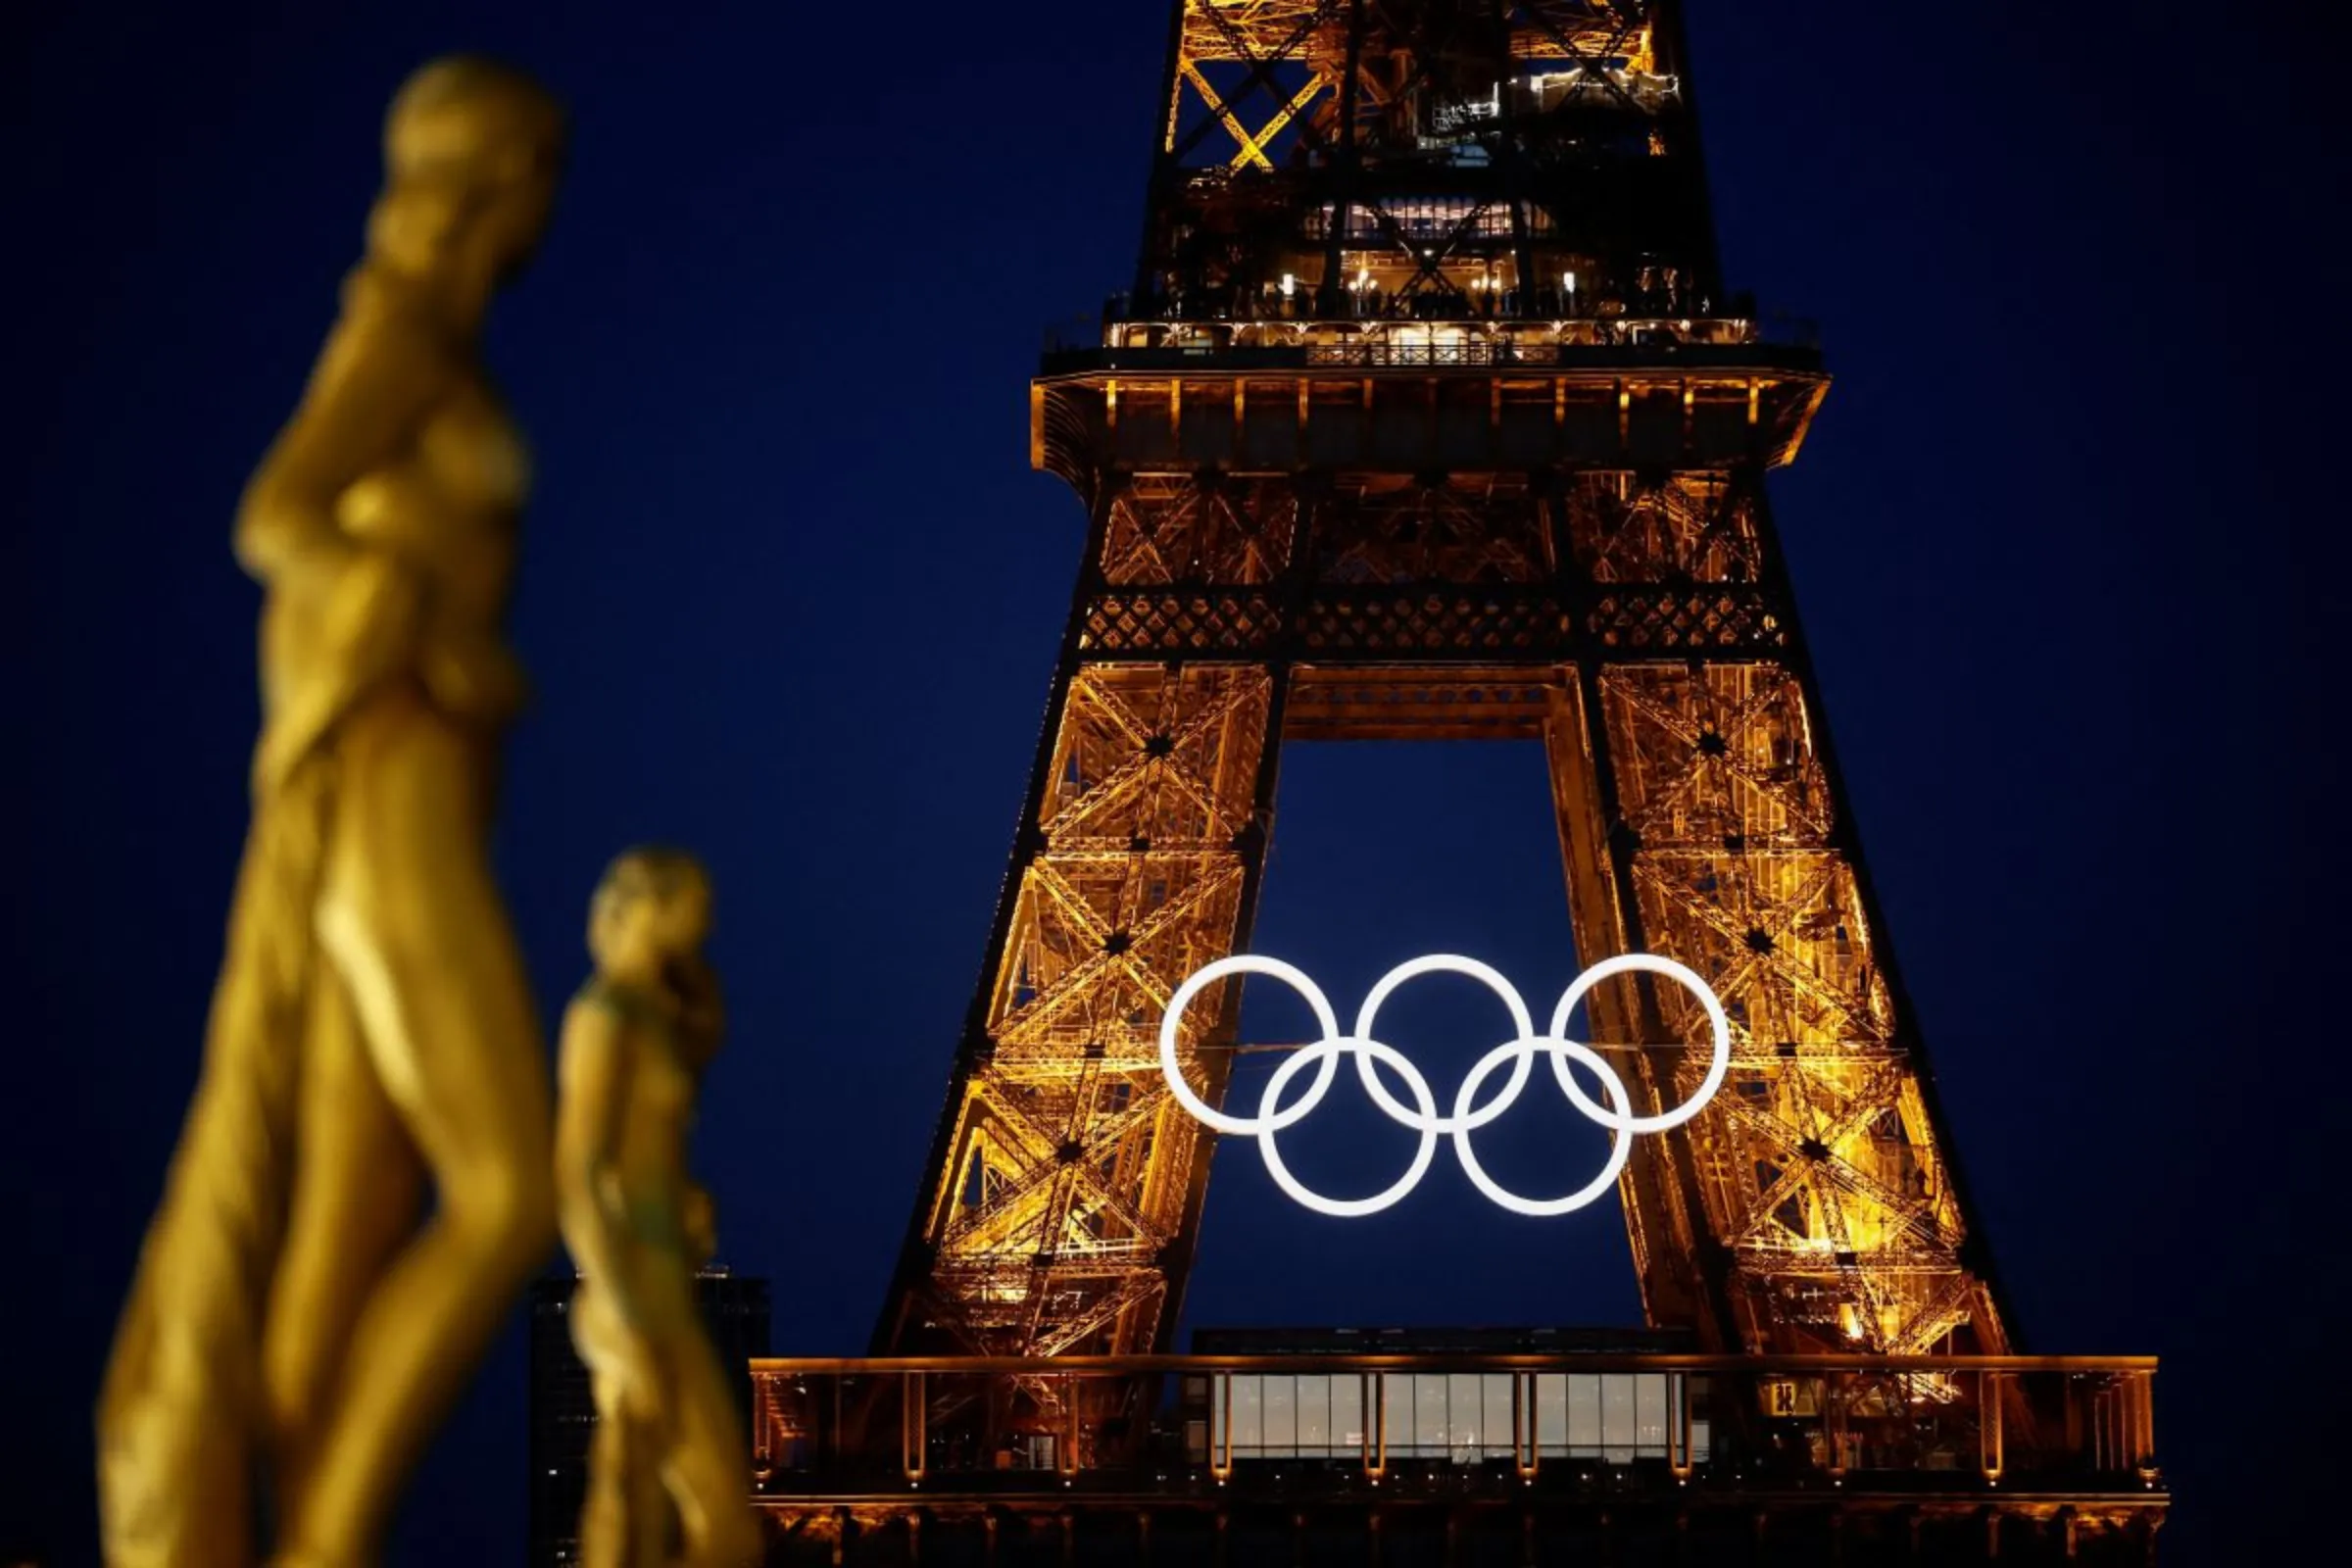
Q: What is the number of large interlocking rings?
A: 5